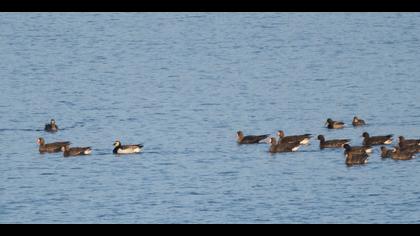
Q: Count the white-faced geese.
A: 1